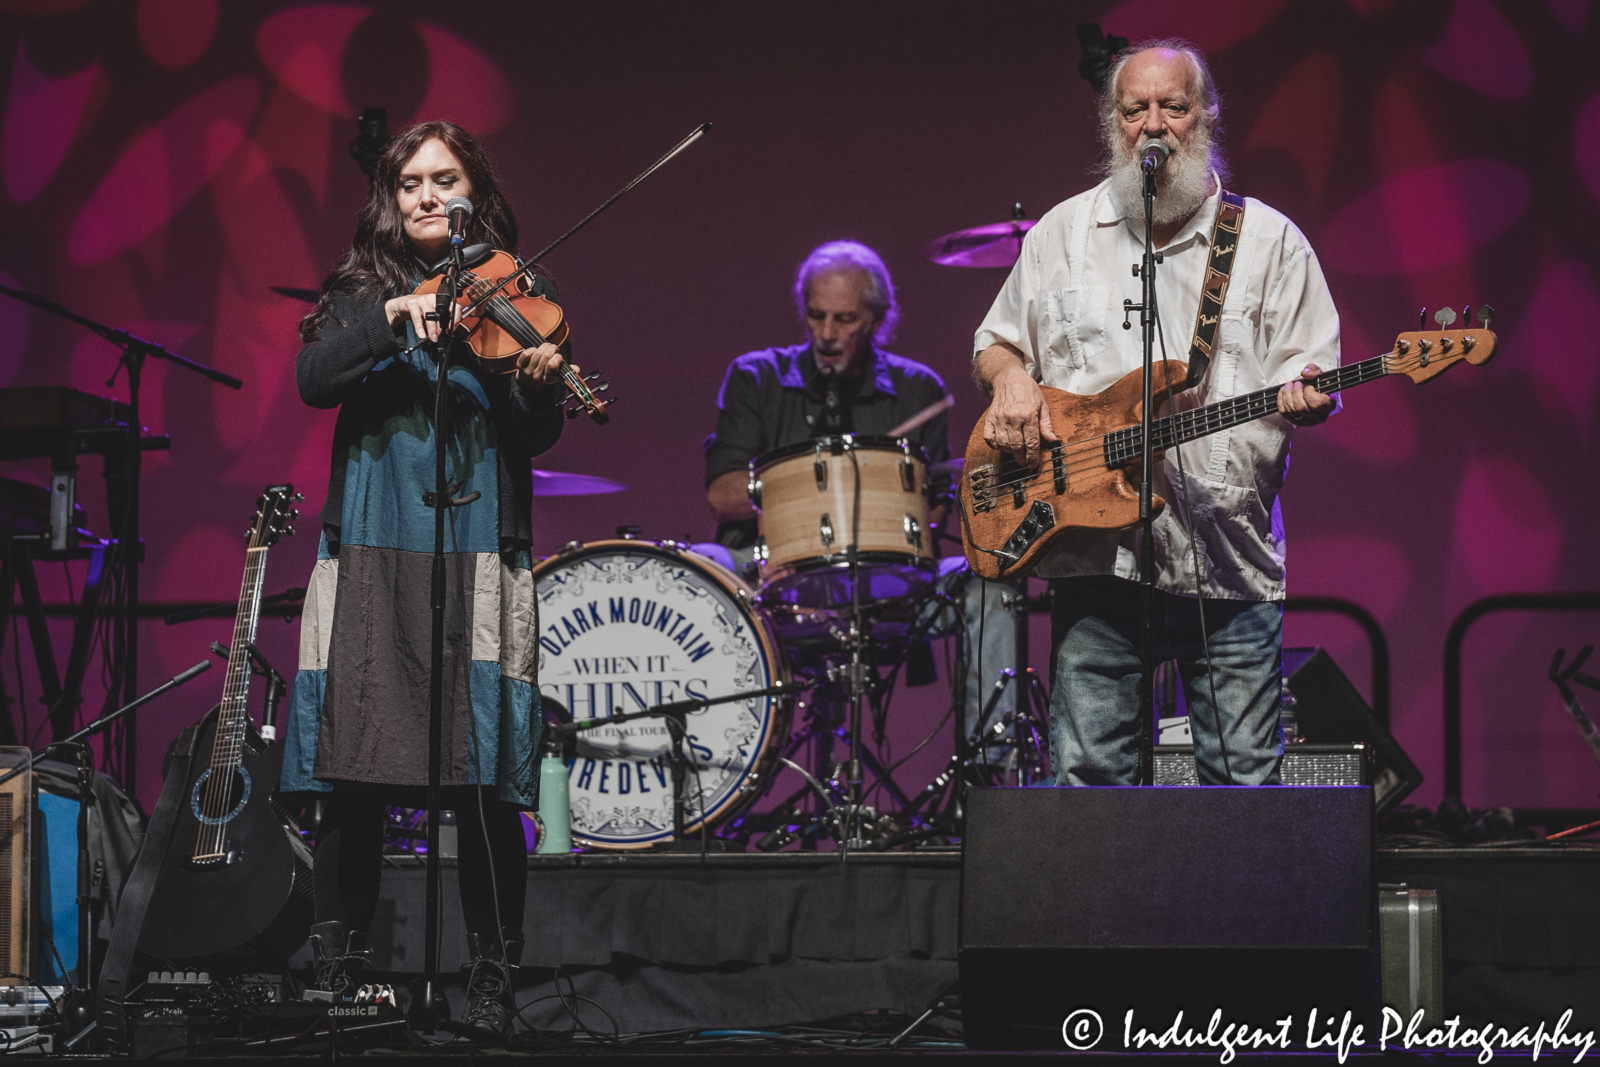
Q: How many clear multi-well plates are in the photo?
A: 0